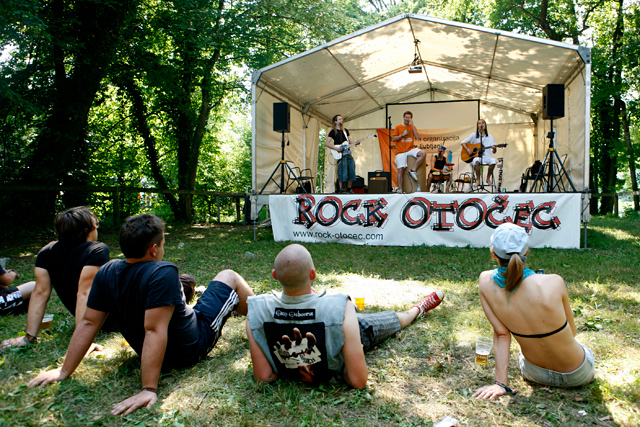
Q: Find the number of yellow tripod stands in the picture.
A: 0